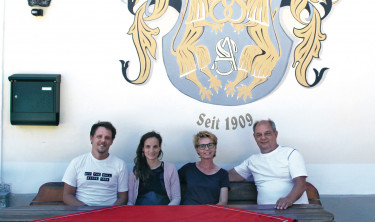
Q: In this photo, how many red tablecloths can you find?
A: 1